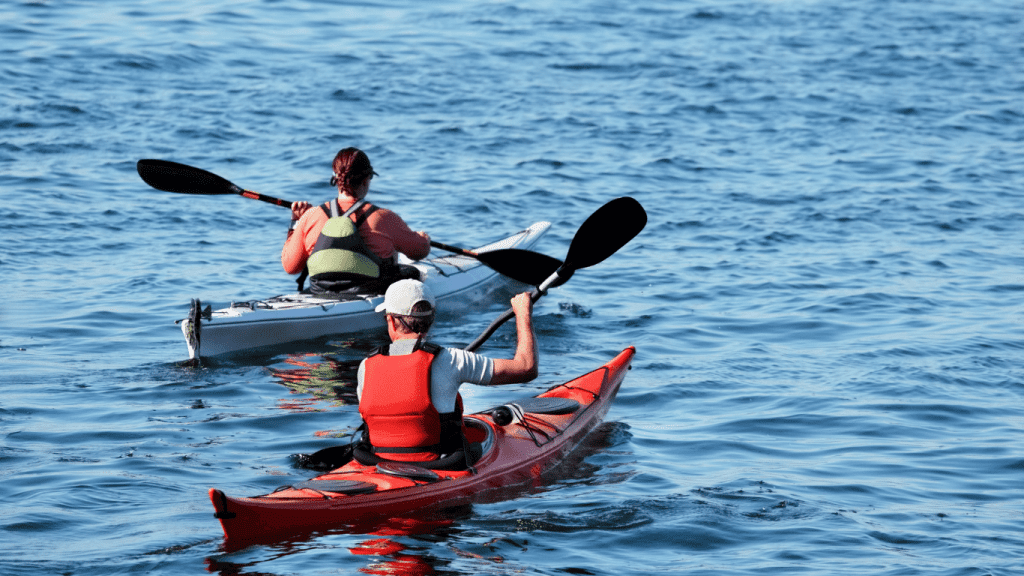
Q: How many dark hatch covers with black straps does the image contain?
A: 3